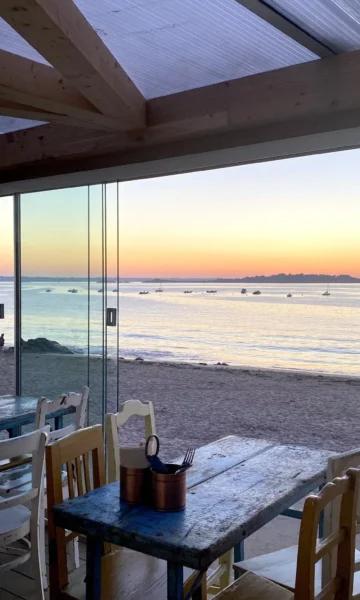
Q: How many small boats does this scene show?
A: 12